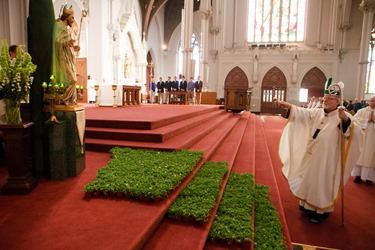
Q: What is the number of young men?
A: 7